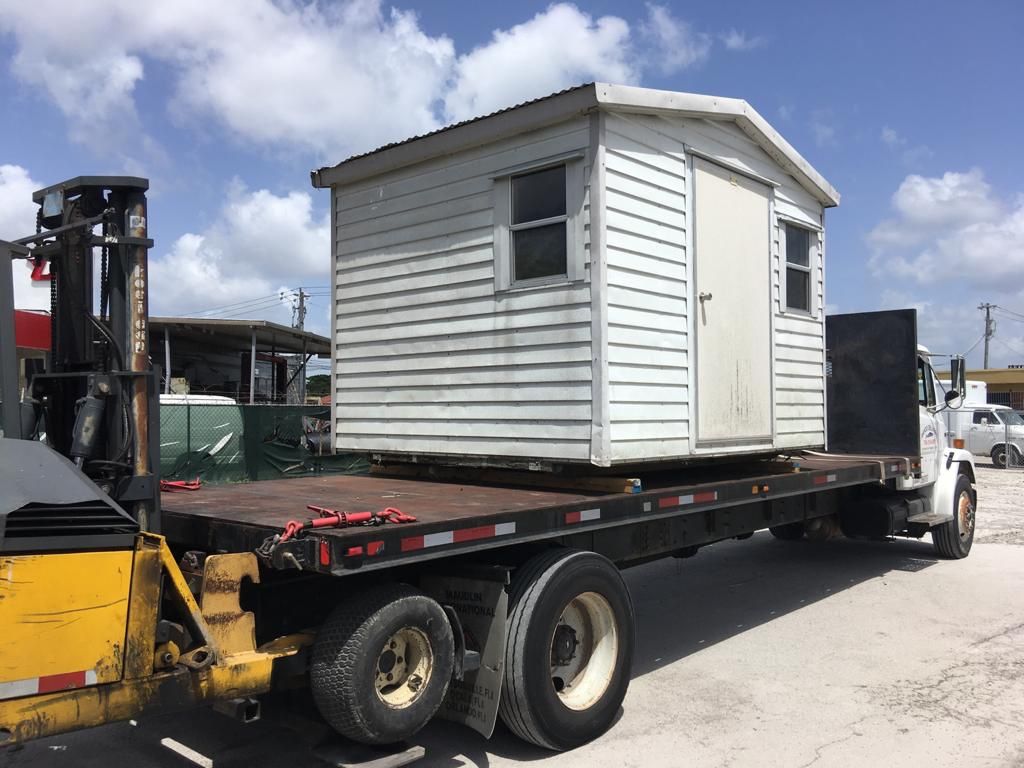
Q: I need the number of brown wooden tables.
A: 0